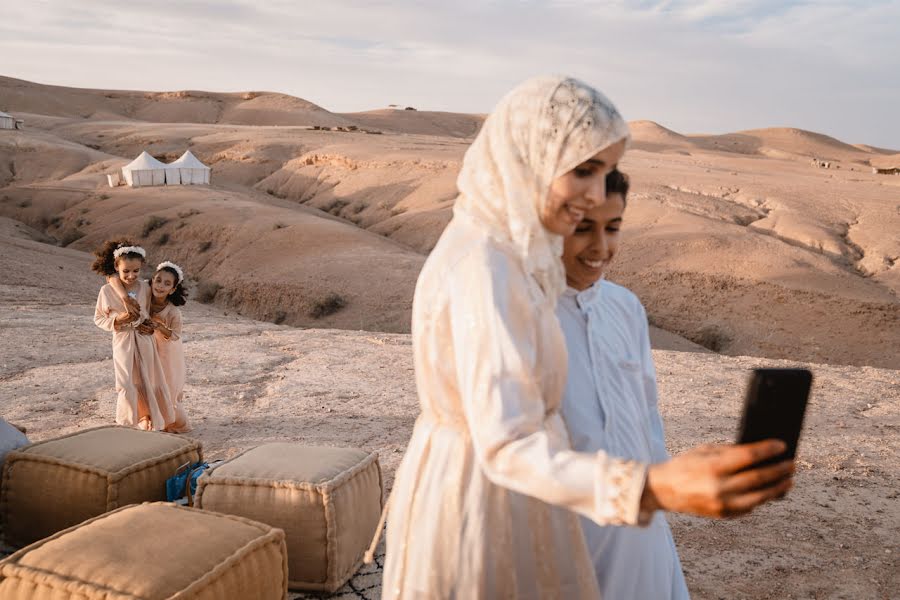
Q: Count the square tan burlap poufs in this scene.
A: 3